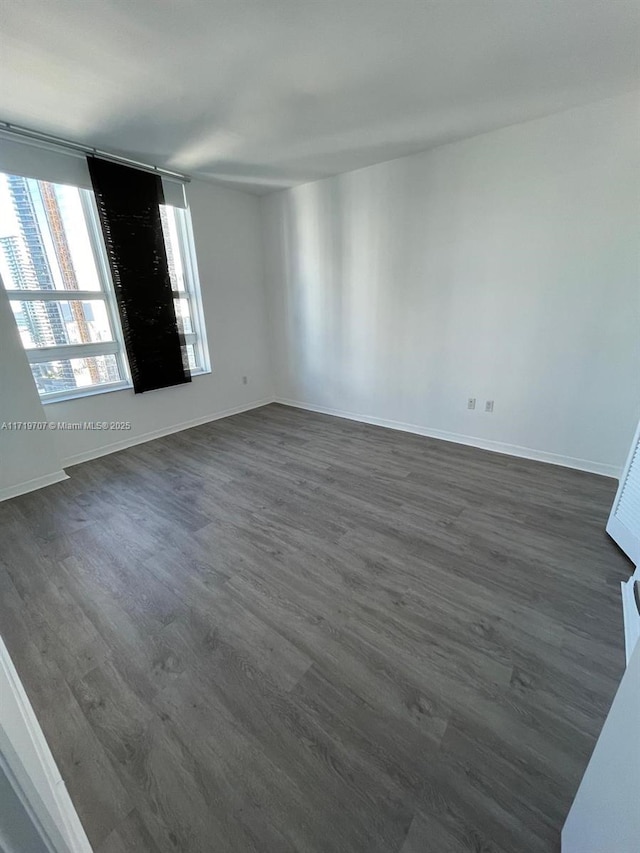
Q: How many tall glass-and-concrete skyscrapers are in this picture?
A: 2